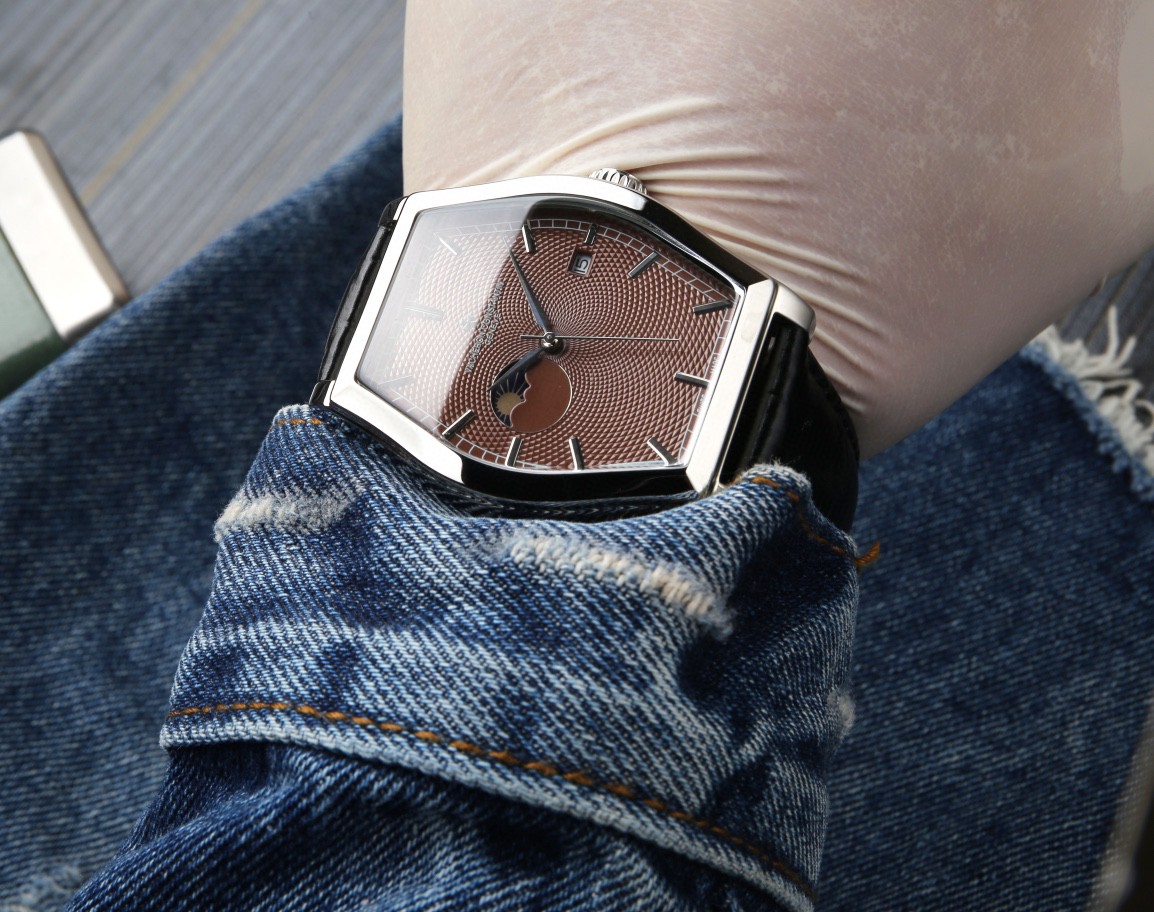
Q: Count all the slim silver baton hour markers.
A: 12